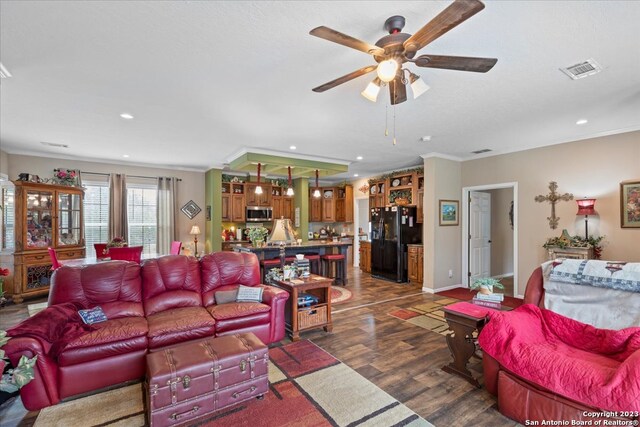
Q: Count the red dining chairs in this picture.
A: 4